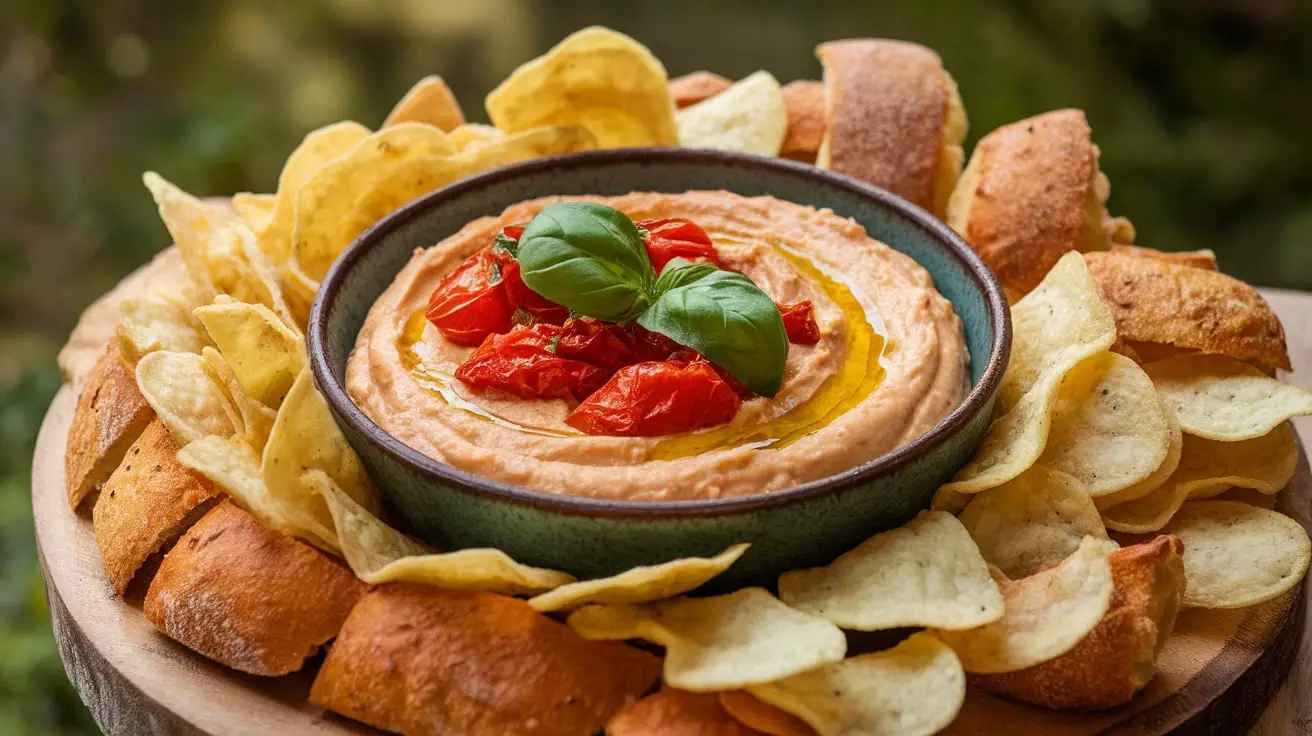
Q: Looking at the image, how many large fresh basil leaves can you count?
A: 2